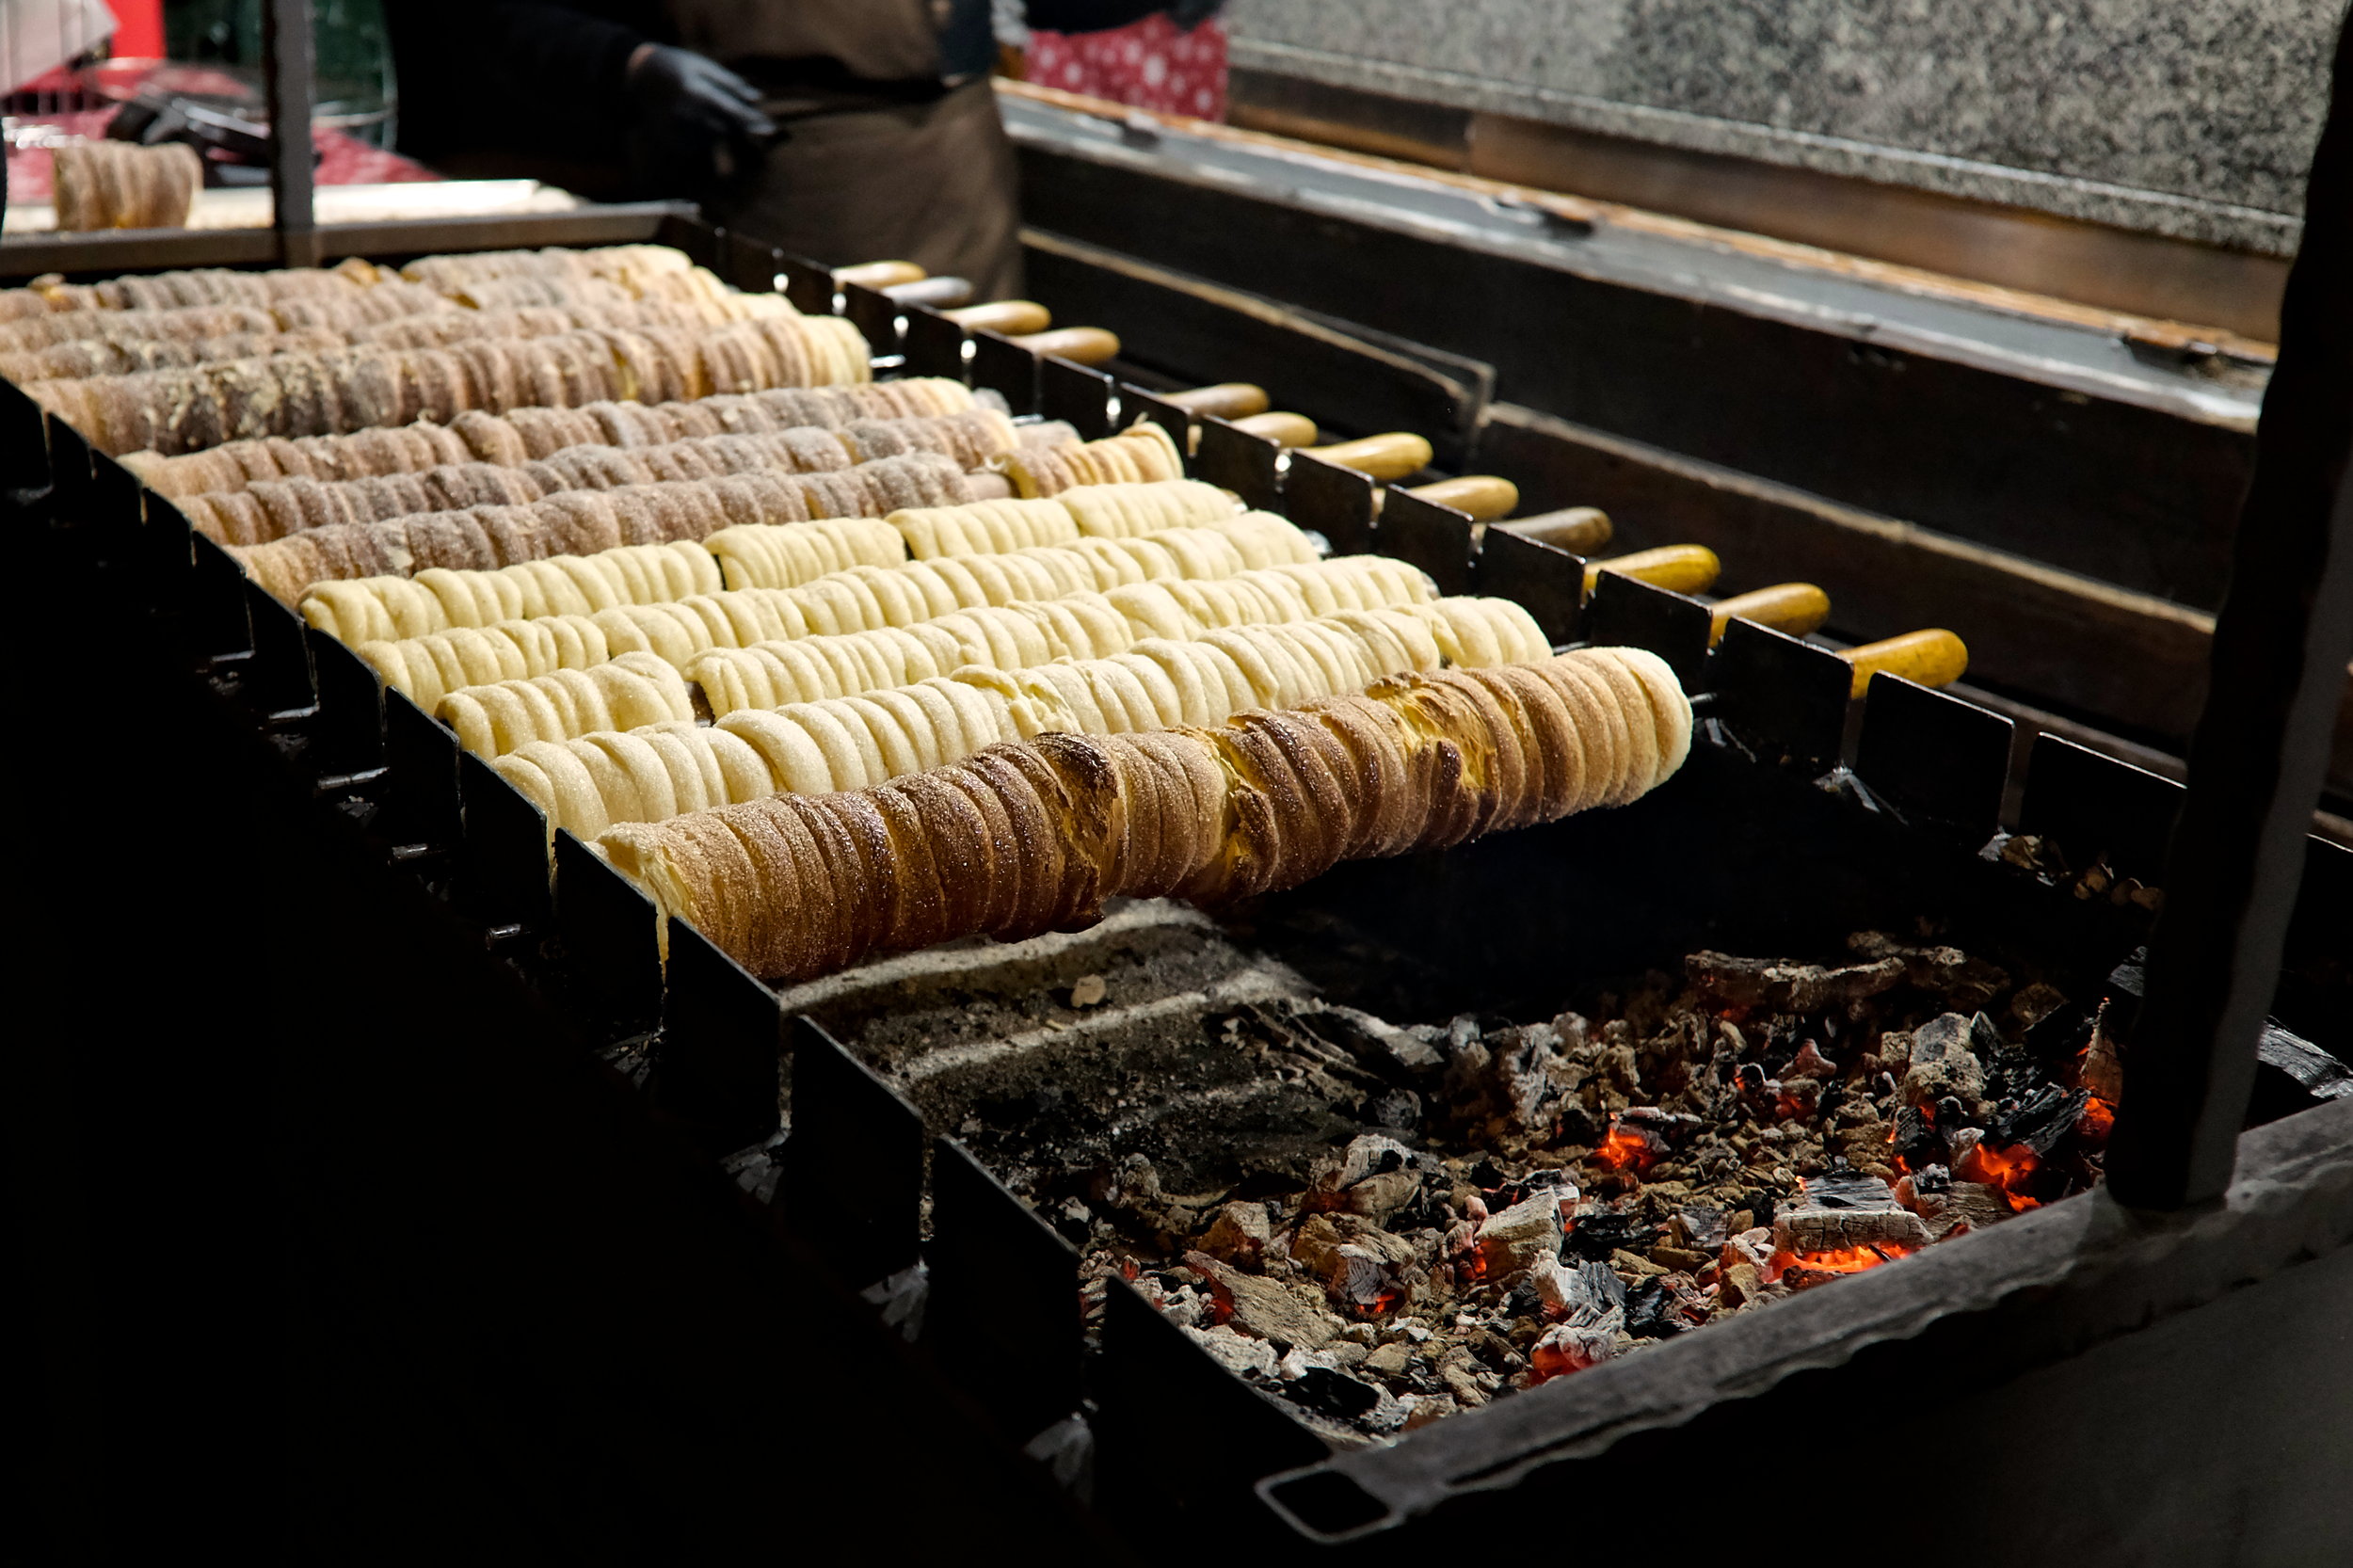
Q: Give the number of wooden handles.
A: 12